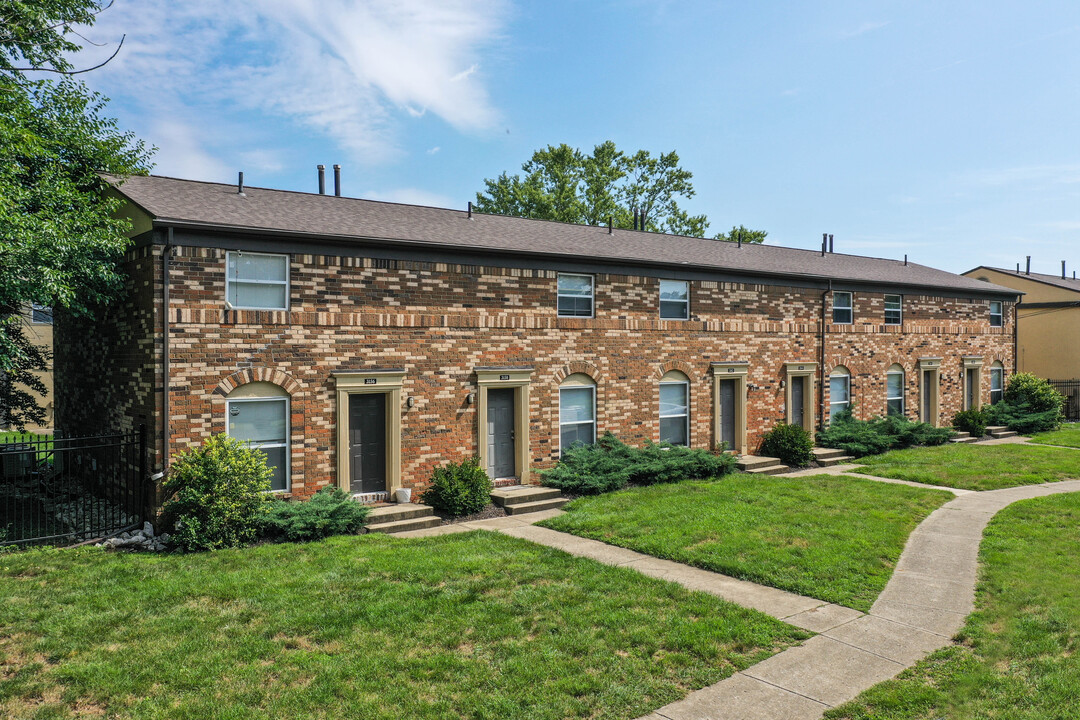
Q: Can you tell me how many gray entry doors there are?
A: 6